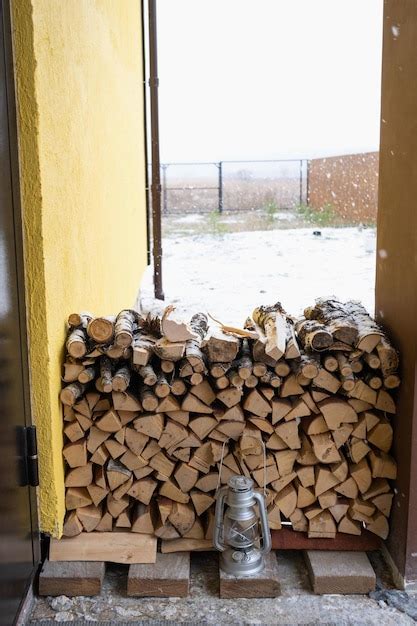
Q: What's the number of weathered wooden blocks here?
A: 4